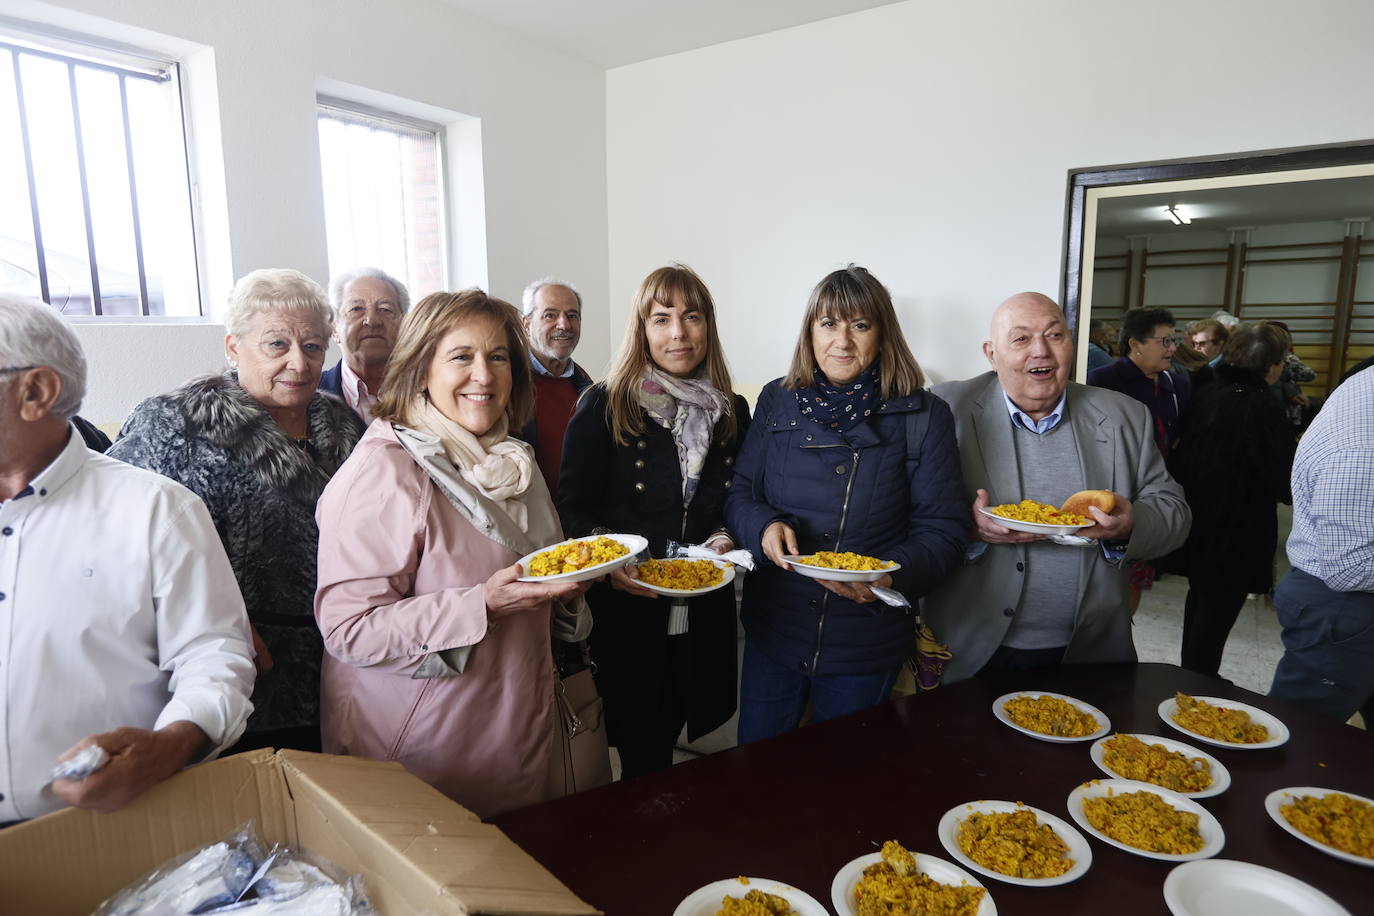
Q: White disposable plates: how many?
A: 13